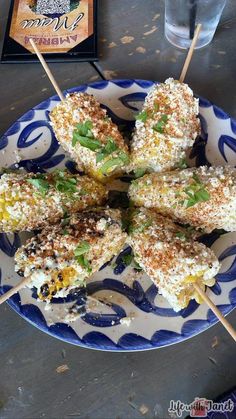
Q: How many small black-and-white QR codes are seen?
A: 1